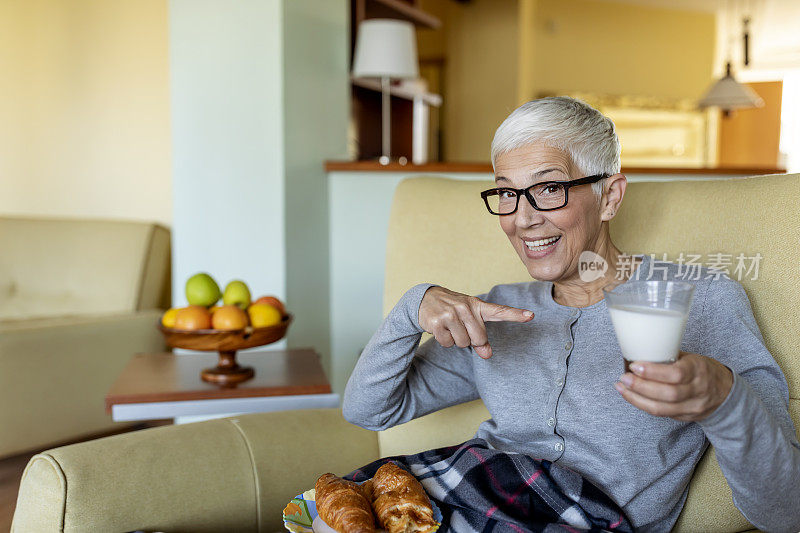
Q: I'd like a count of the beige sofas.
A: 2